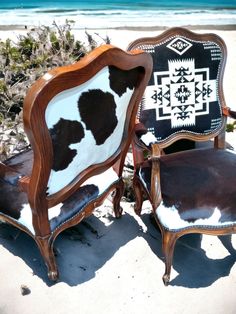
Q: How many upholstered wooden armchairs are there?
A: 2